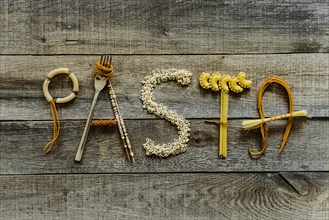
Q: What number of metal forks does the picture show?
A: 1